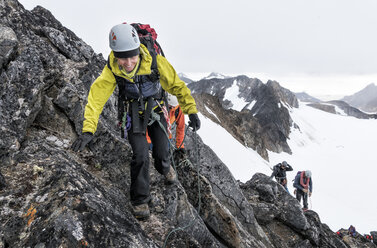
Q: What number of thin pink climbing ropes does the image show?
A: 1